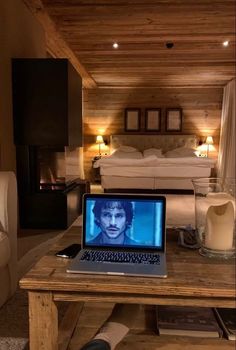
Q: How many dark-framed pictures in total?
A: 3